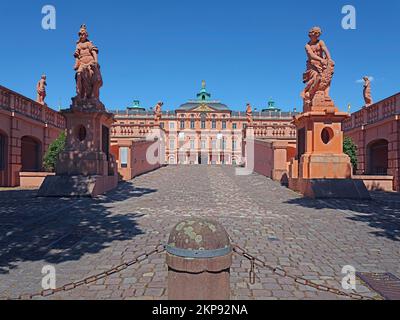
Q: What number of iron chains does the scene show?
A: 2